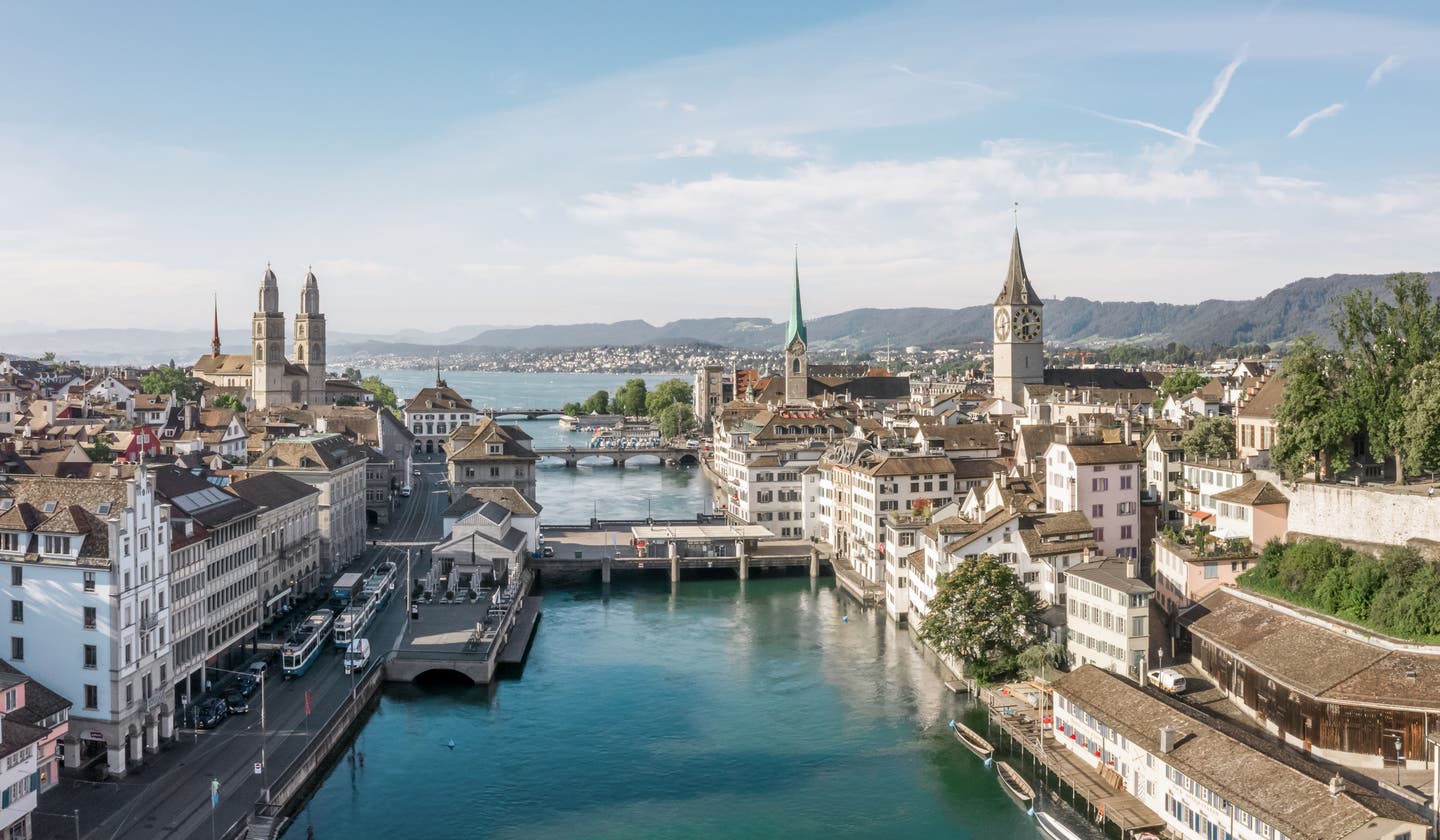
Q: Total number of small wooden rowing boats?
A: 3